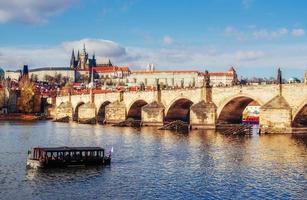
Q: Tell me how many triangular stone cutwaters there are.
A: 6